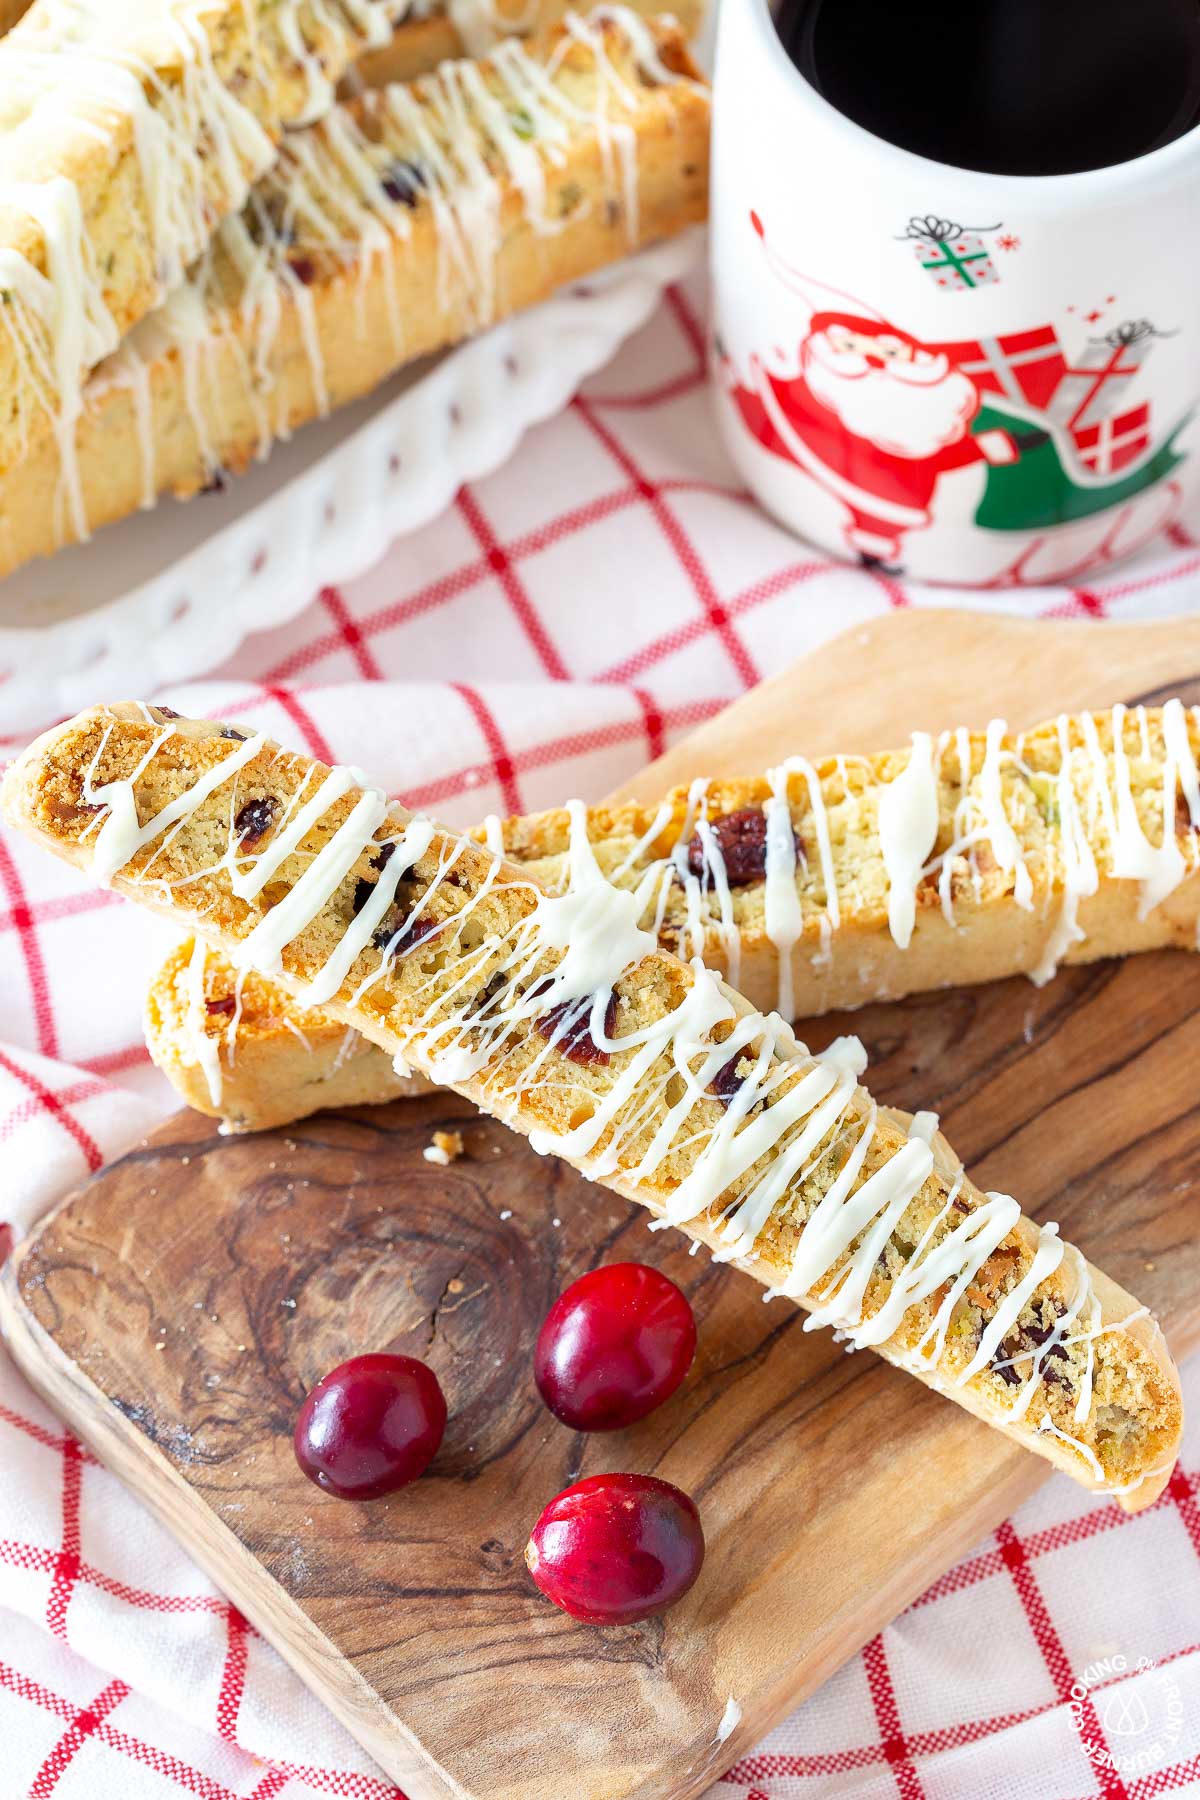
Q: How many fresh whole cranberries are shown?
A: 3